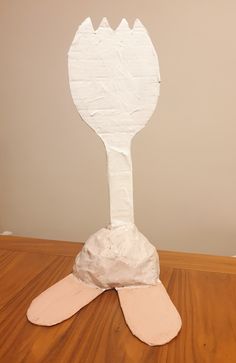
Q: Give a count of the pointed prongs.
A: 4